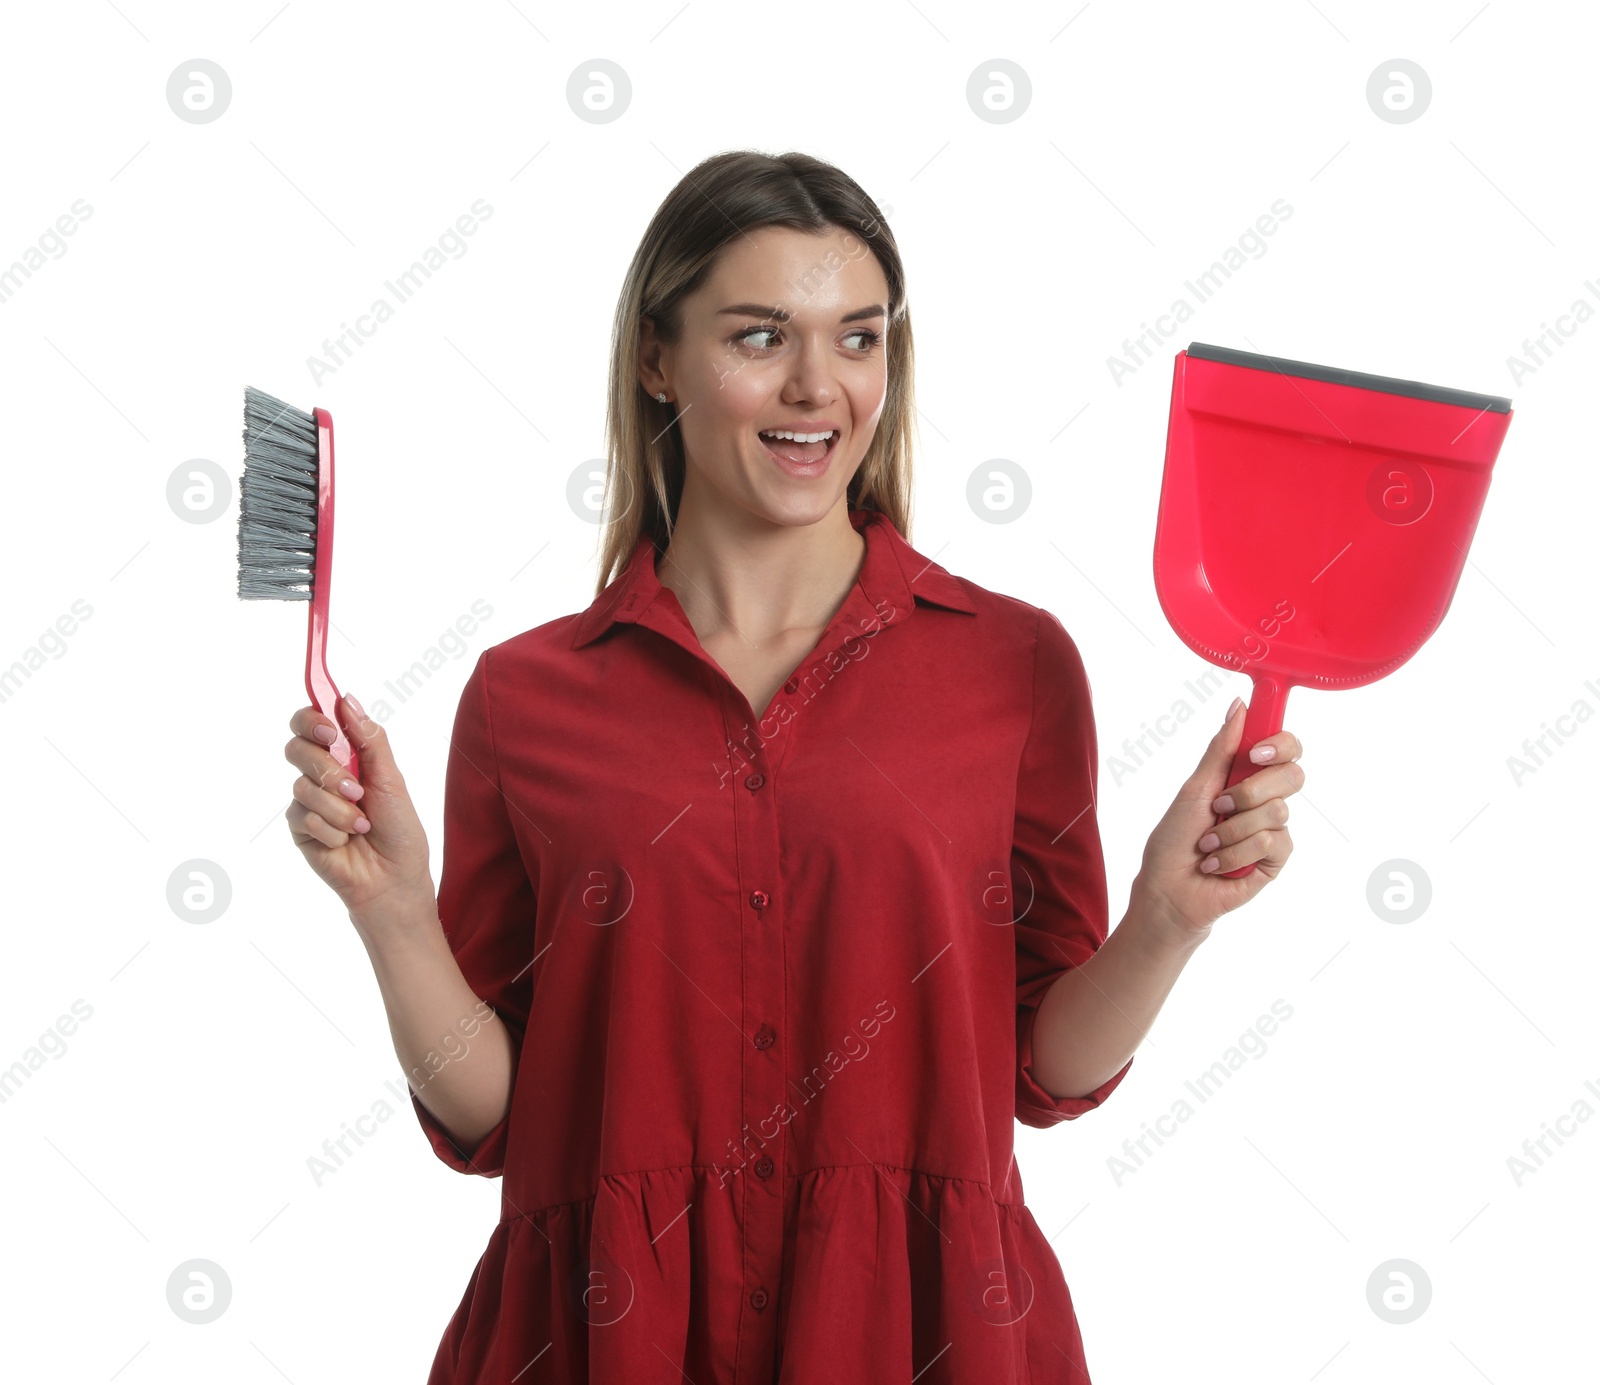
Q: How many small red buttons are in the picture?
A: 6